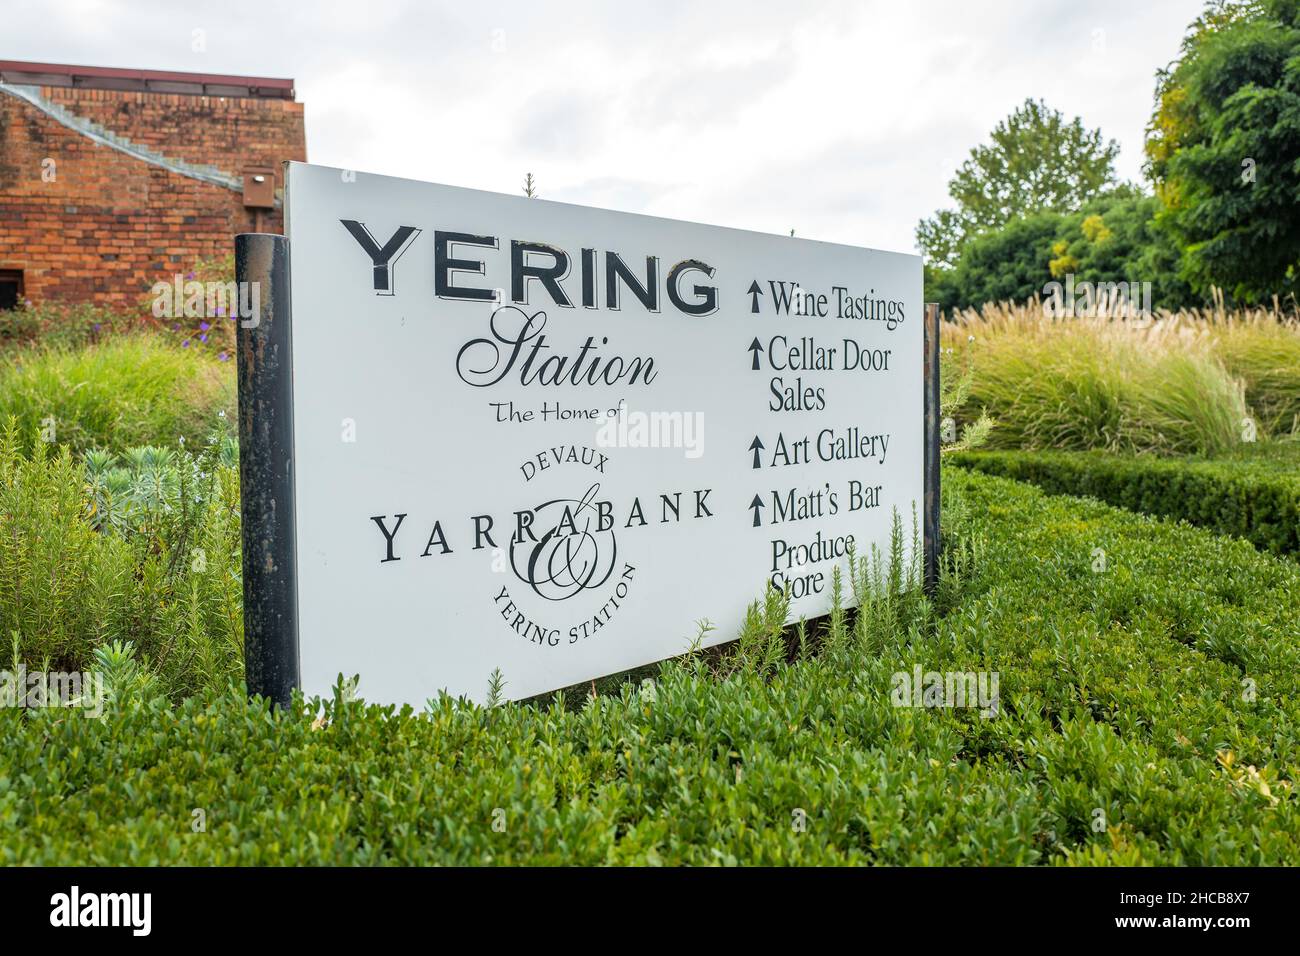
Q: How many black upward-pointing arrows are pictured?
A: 4